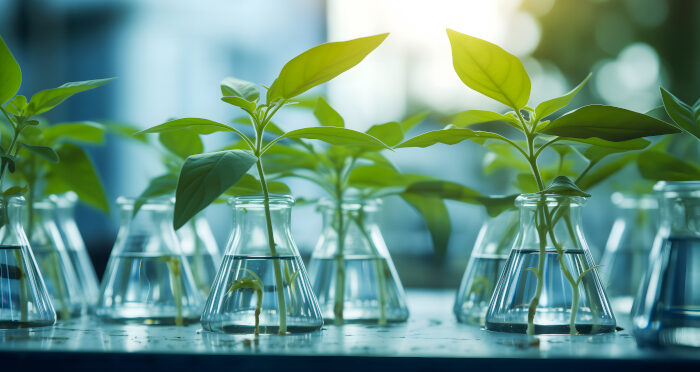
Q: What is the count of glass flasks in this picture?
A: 11